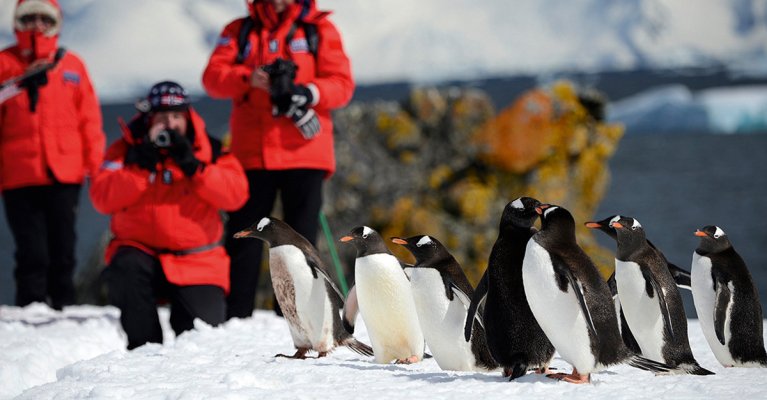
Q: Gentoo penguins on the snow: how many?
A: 8